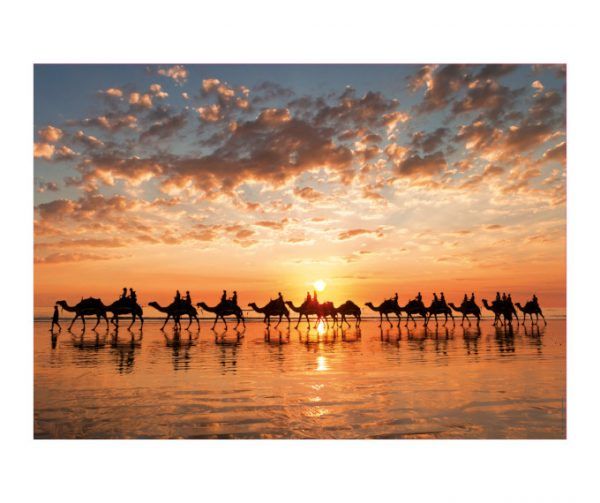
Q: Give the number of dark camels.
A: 14